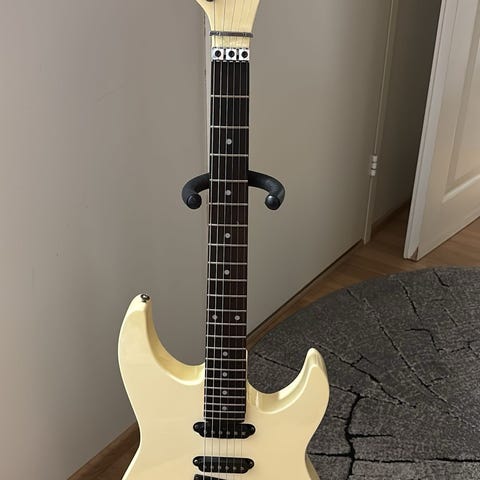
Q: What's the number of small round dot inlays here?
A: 10